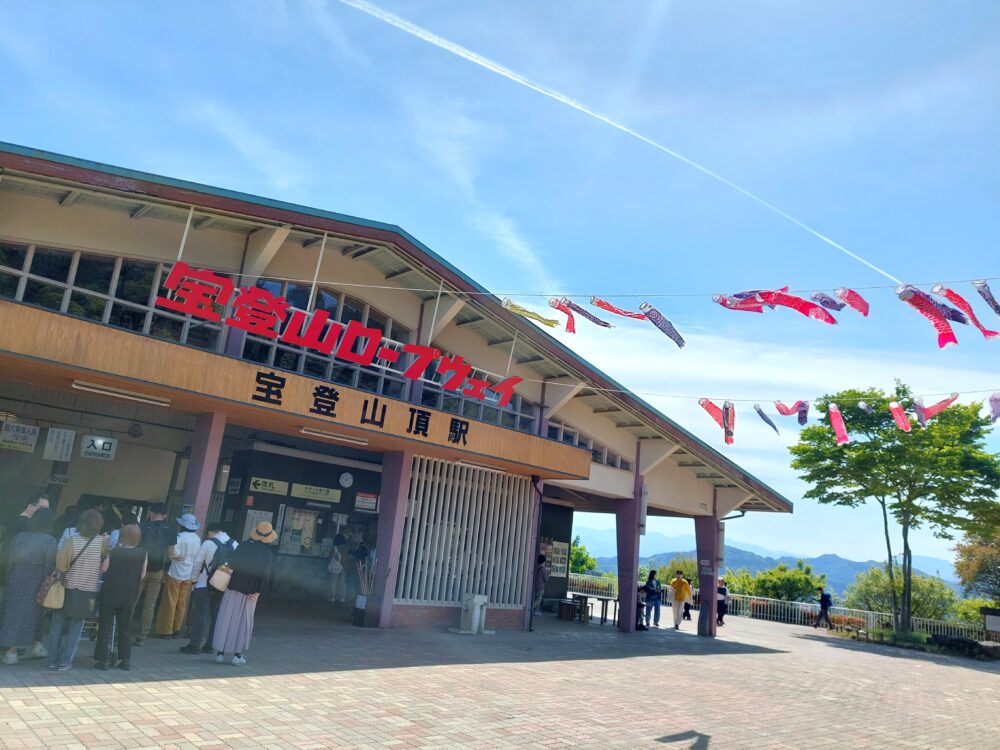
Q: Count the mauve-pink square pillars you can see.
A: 5